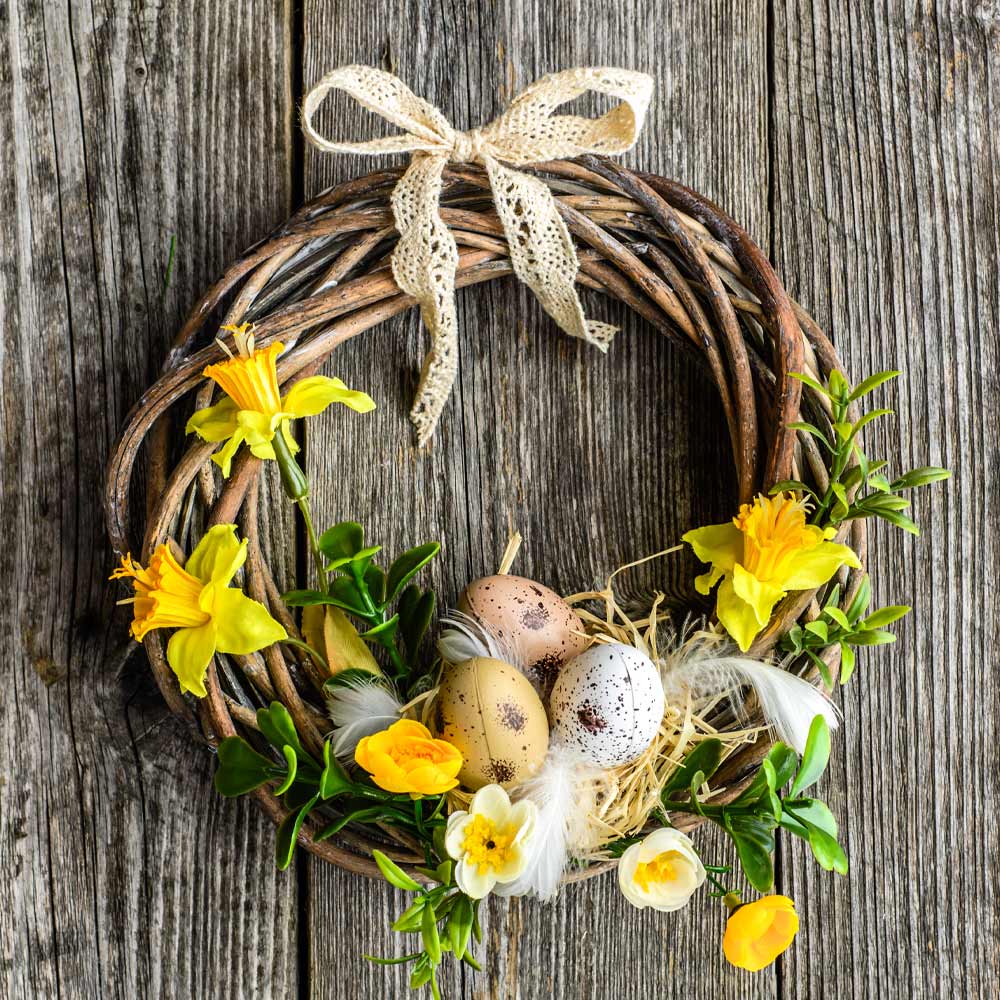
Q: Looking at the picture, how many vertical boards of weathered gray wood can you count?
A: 3